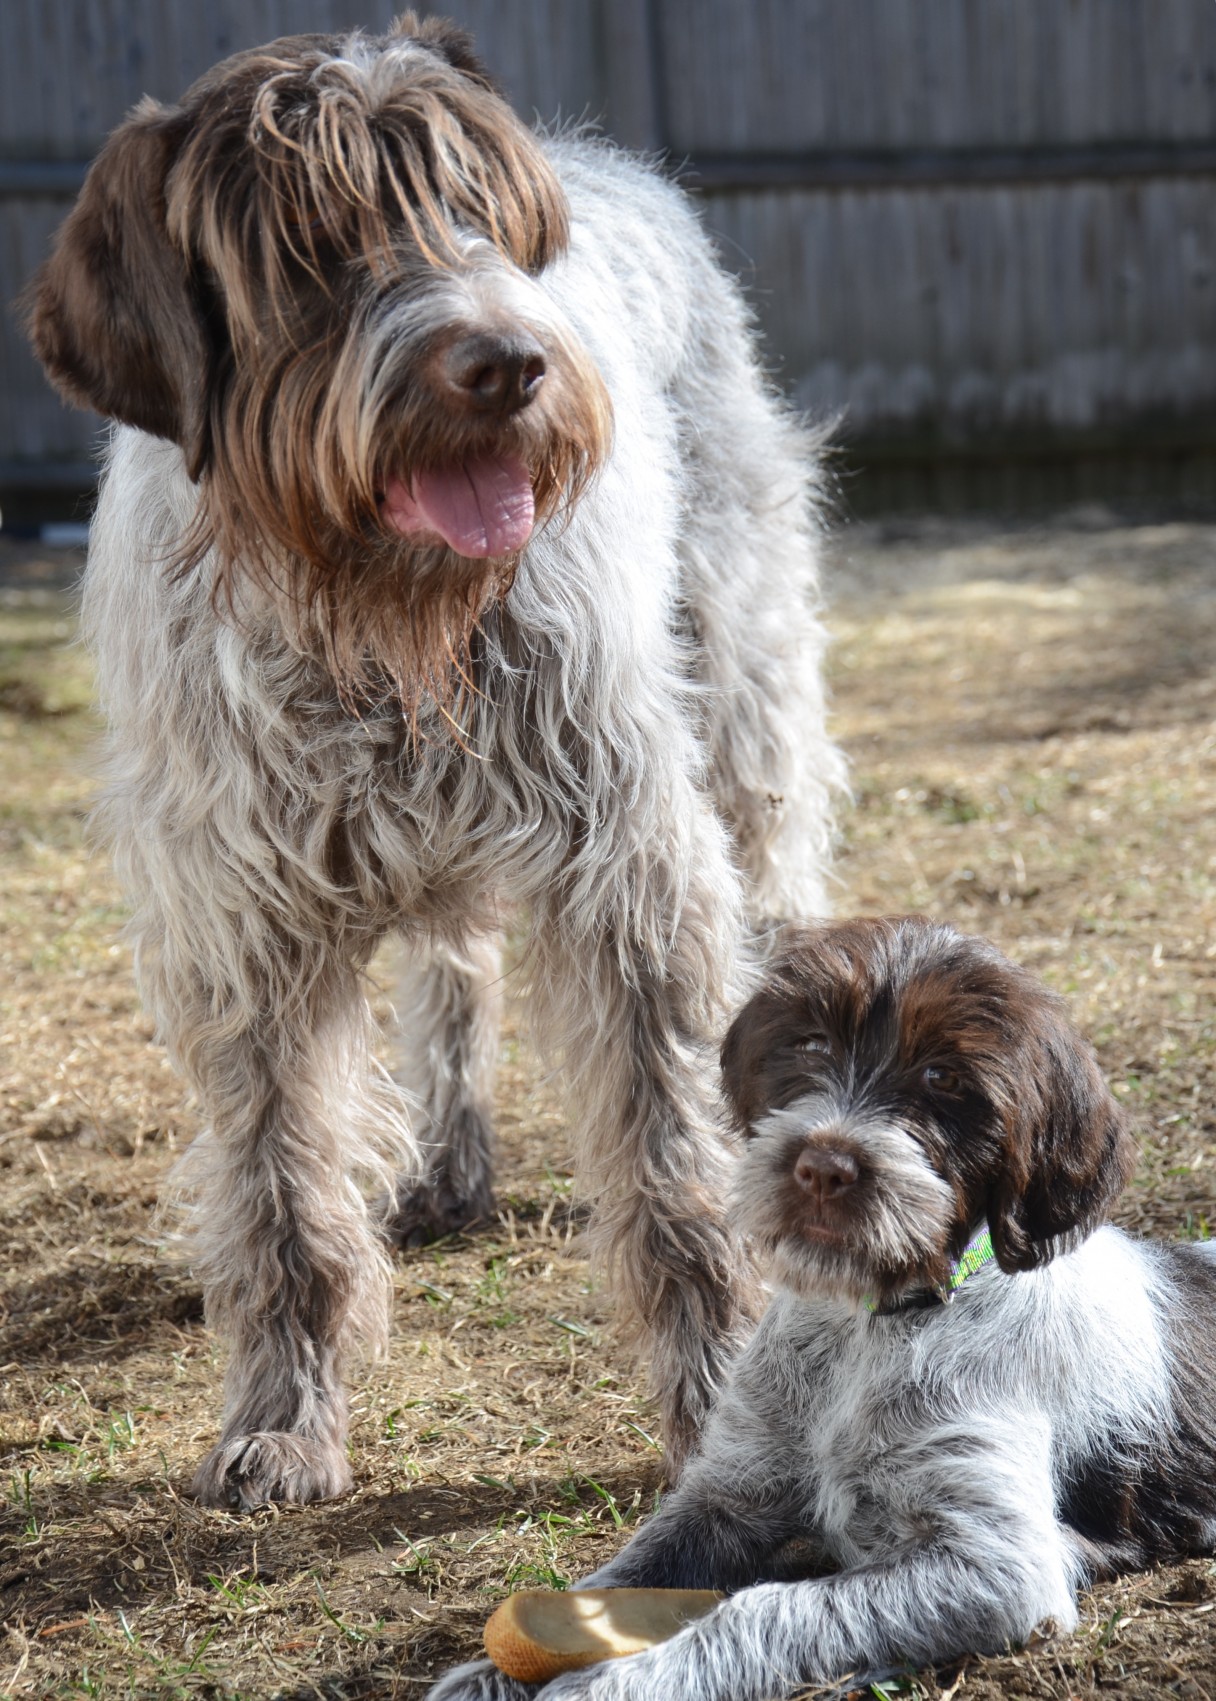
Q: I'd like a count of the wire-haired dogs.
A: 2